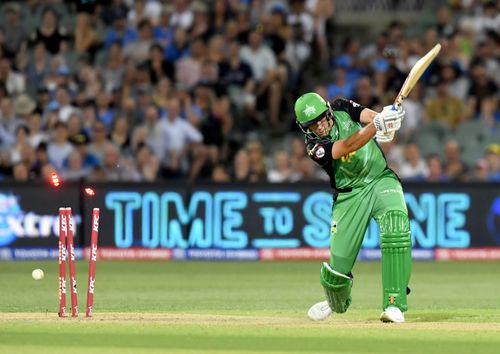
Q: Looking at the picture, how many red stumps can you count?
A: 3